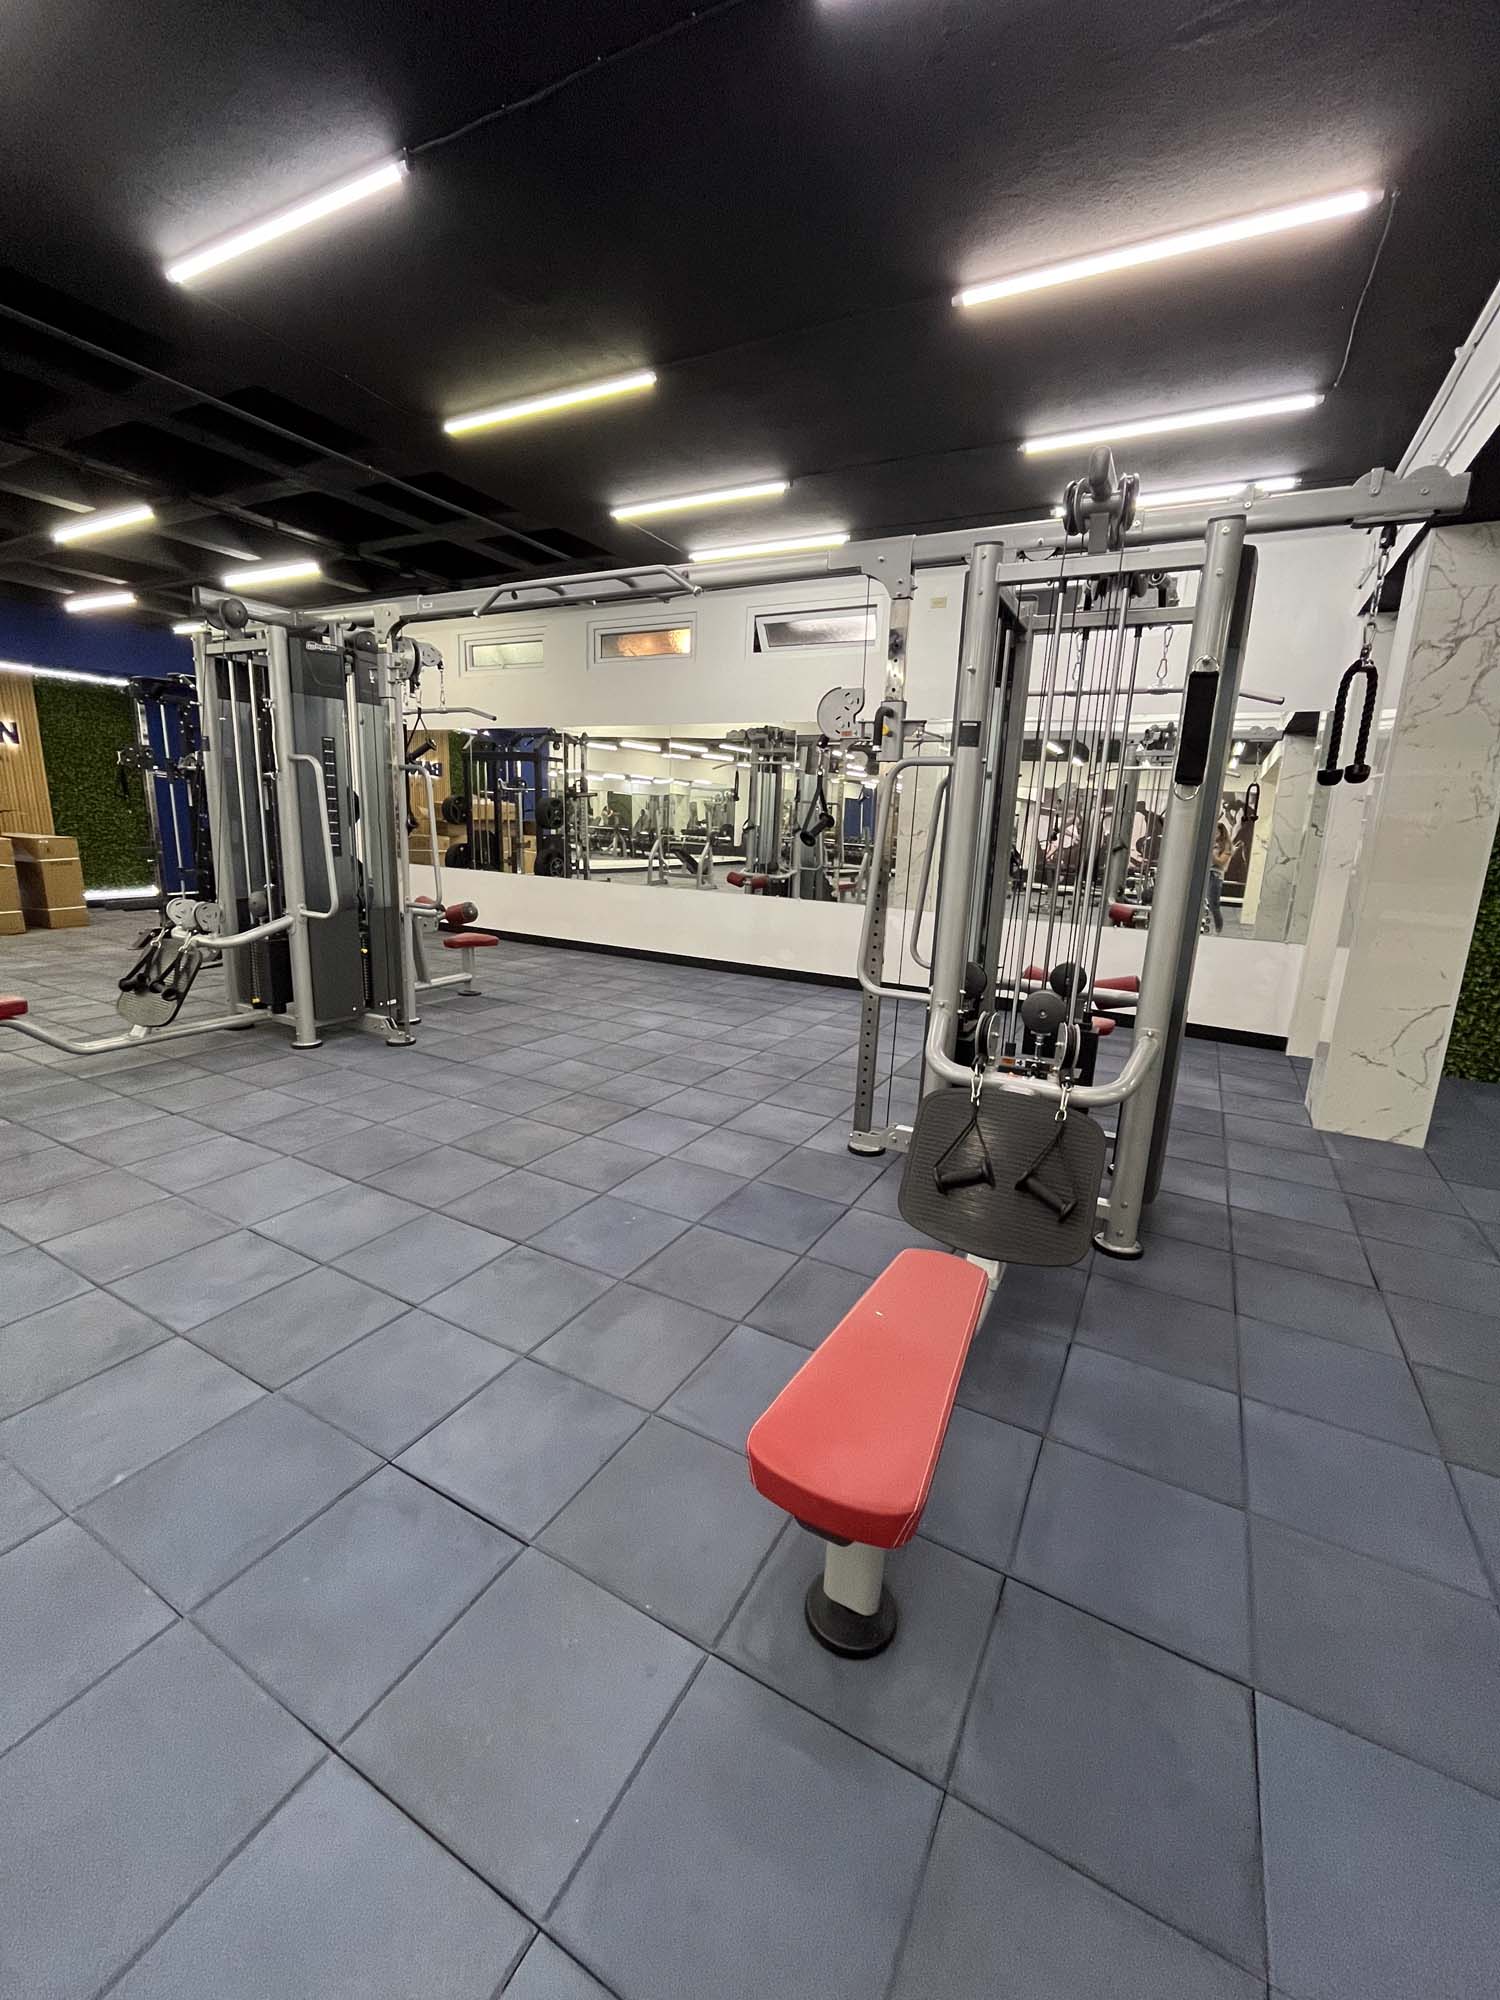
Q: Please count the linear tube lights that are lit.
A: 11